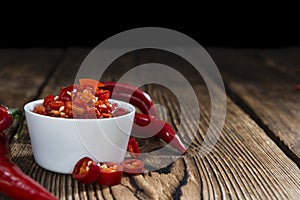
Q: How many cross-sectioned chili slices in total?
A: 3